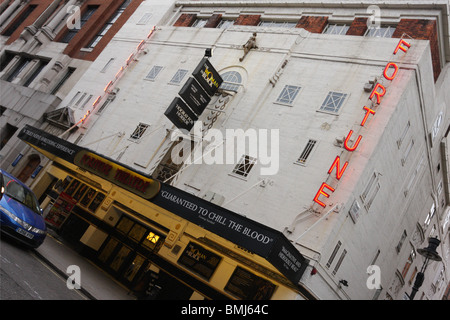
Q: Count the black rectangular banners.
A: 3